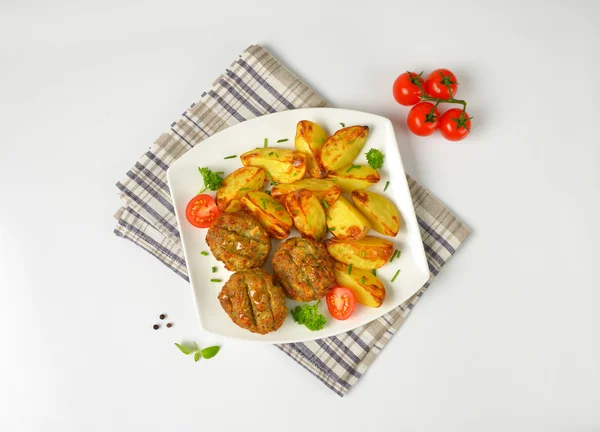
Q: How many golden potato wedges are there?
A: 12